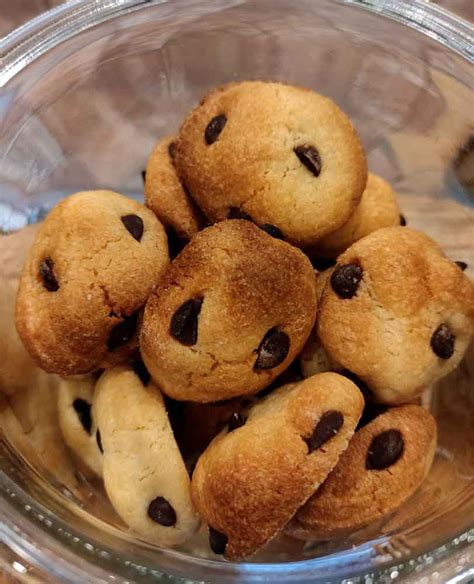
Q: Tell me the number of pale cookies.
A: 2